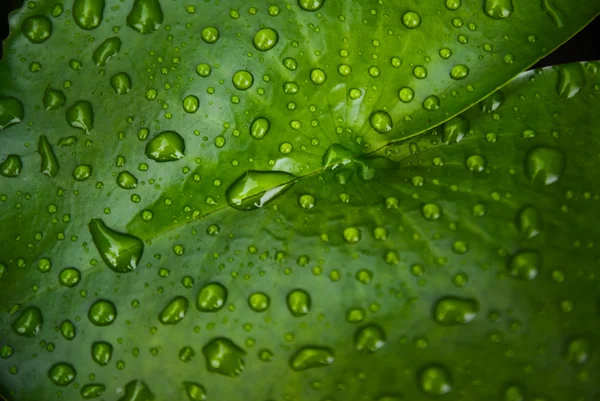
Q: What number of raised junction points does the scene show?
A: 1